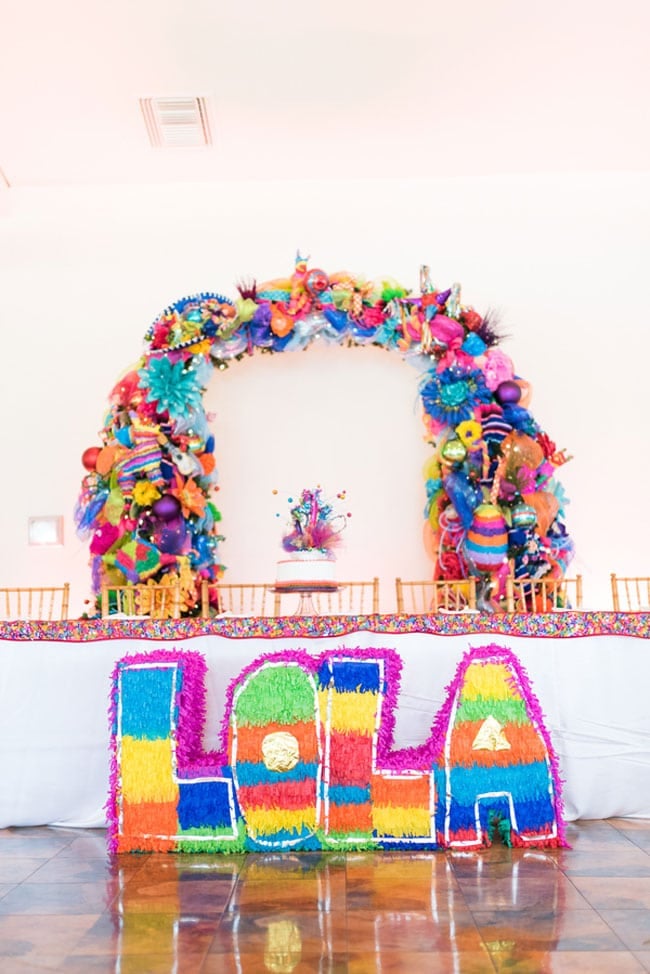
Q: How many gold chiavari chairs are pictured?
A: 7